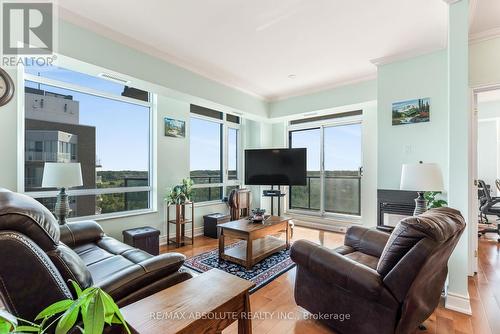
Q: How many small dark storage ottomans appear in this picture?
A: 2